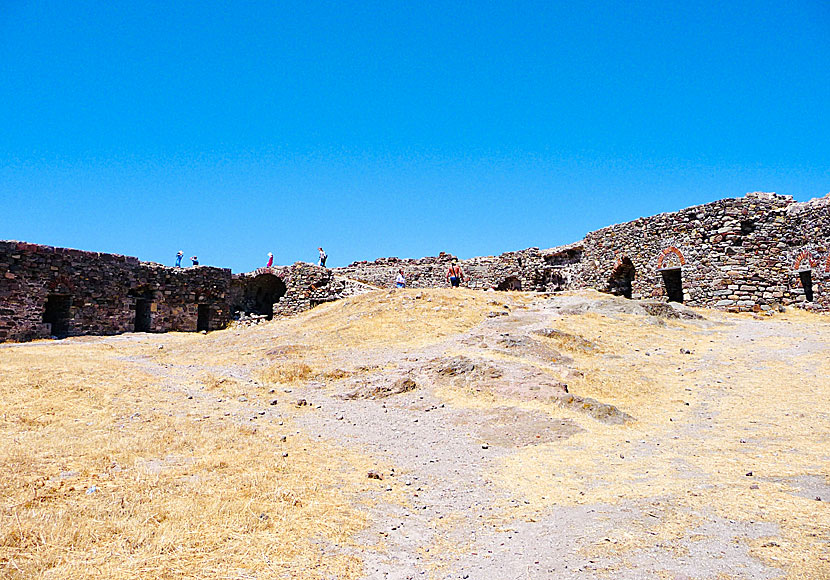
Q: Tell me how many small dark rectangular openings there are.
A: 5